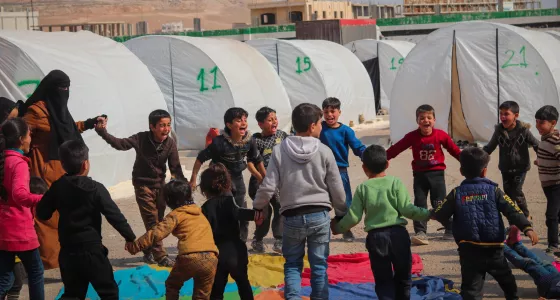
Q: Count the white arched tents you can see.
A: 5